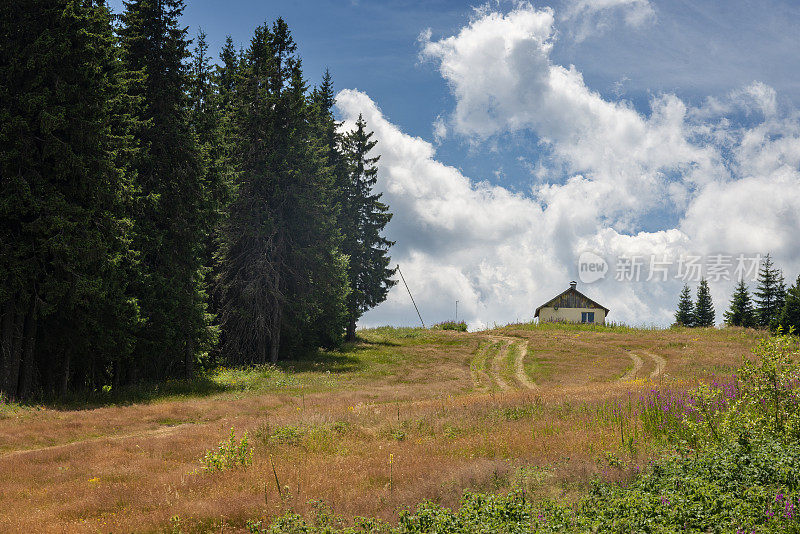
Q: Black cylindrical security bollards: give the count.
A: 0